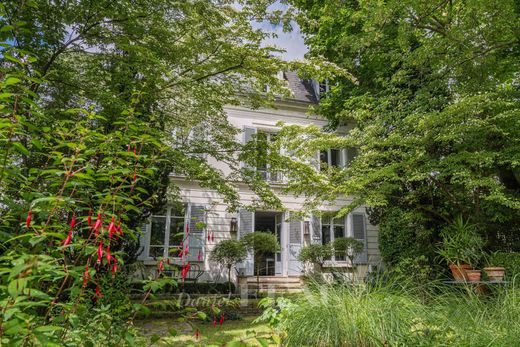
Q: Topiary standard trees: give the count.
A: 4